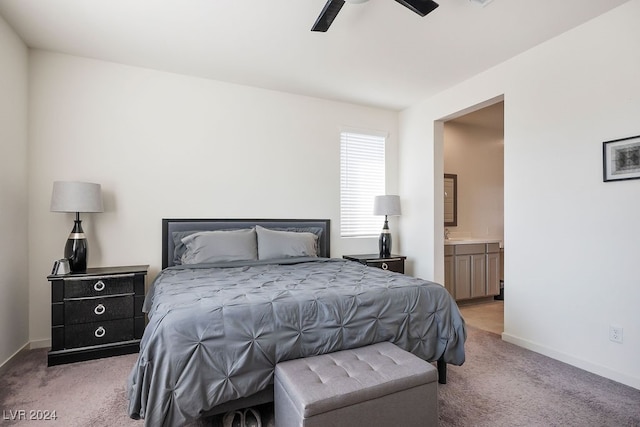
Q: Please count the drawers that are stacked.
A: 3